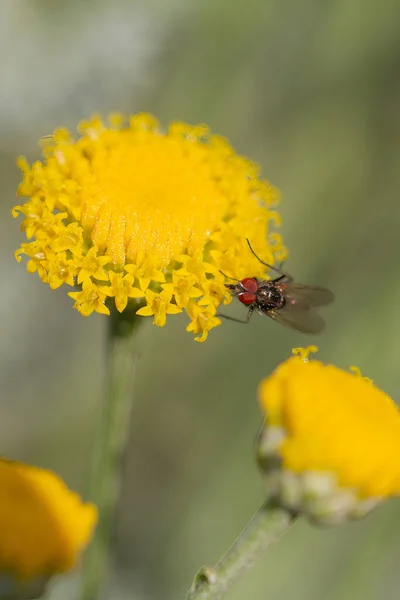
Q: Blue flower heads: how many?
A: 0